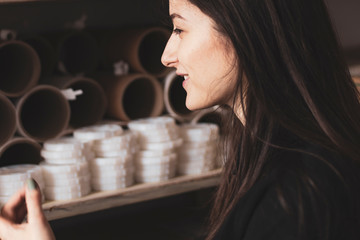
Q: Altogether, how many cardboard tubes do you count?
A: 11